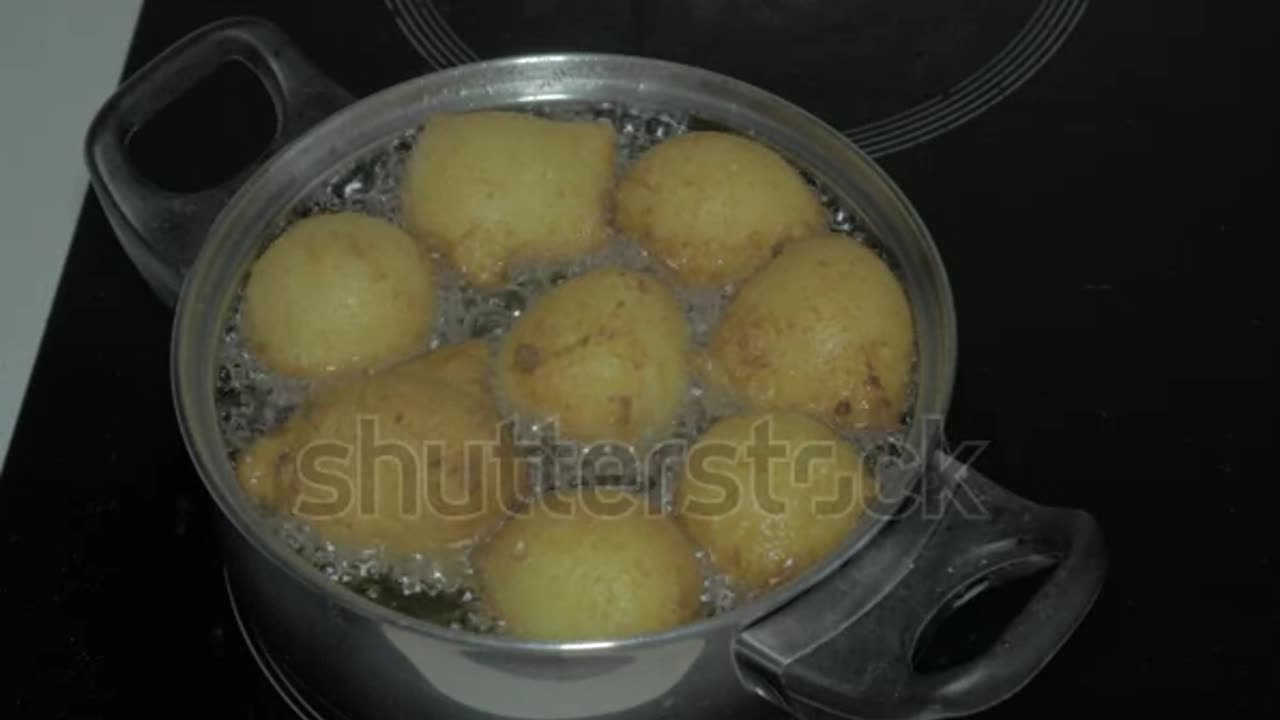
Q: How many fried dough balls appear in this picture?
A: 8